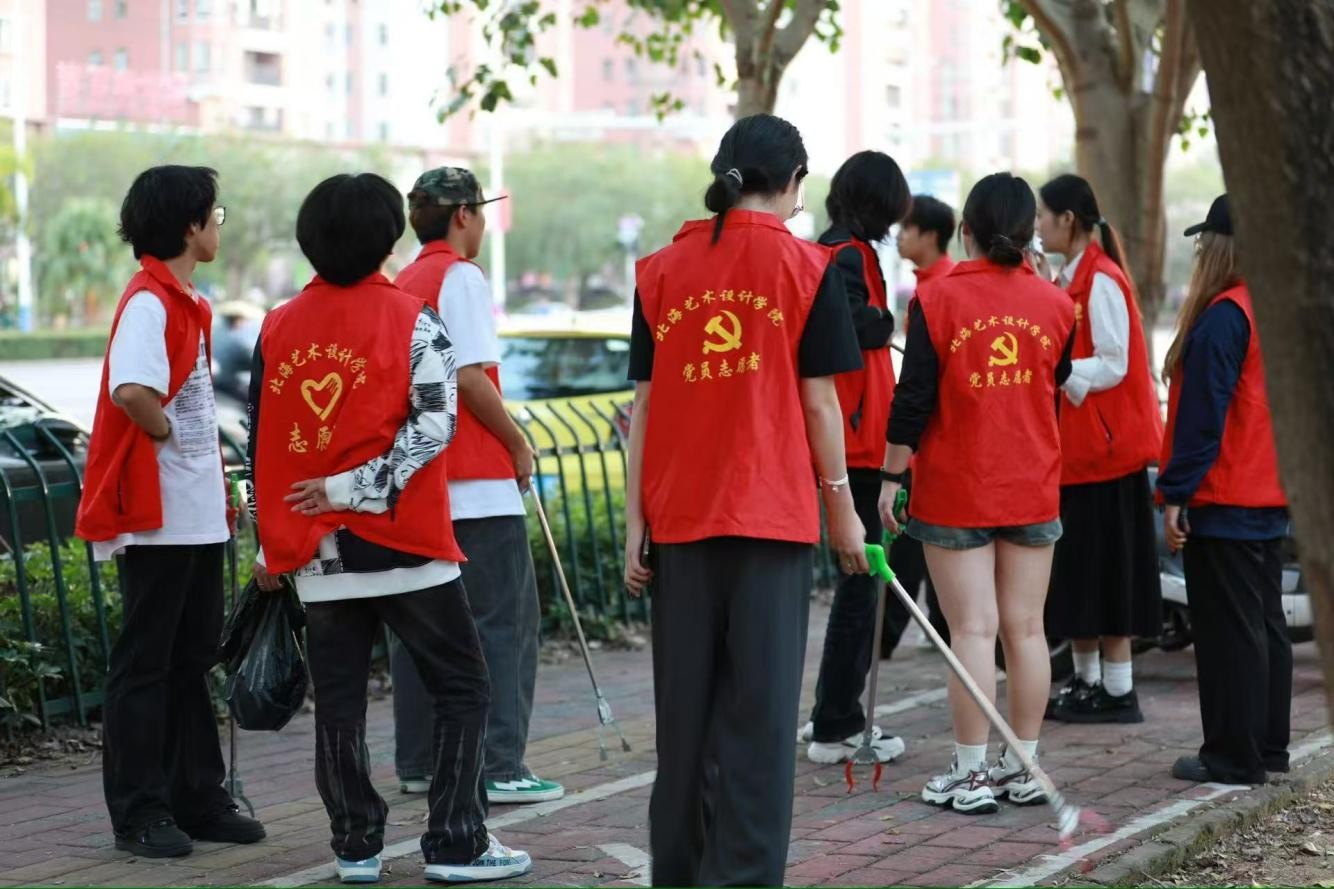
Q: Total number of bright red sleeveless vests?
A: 9